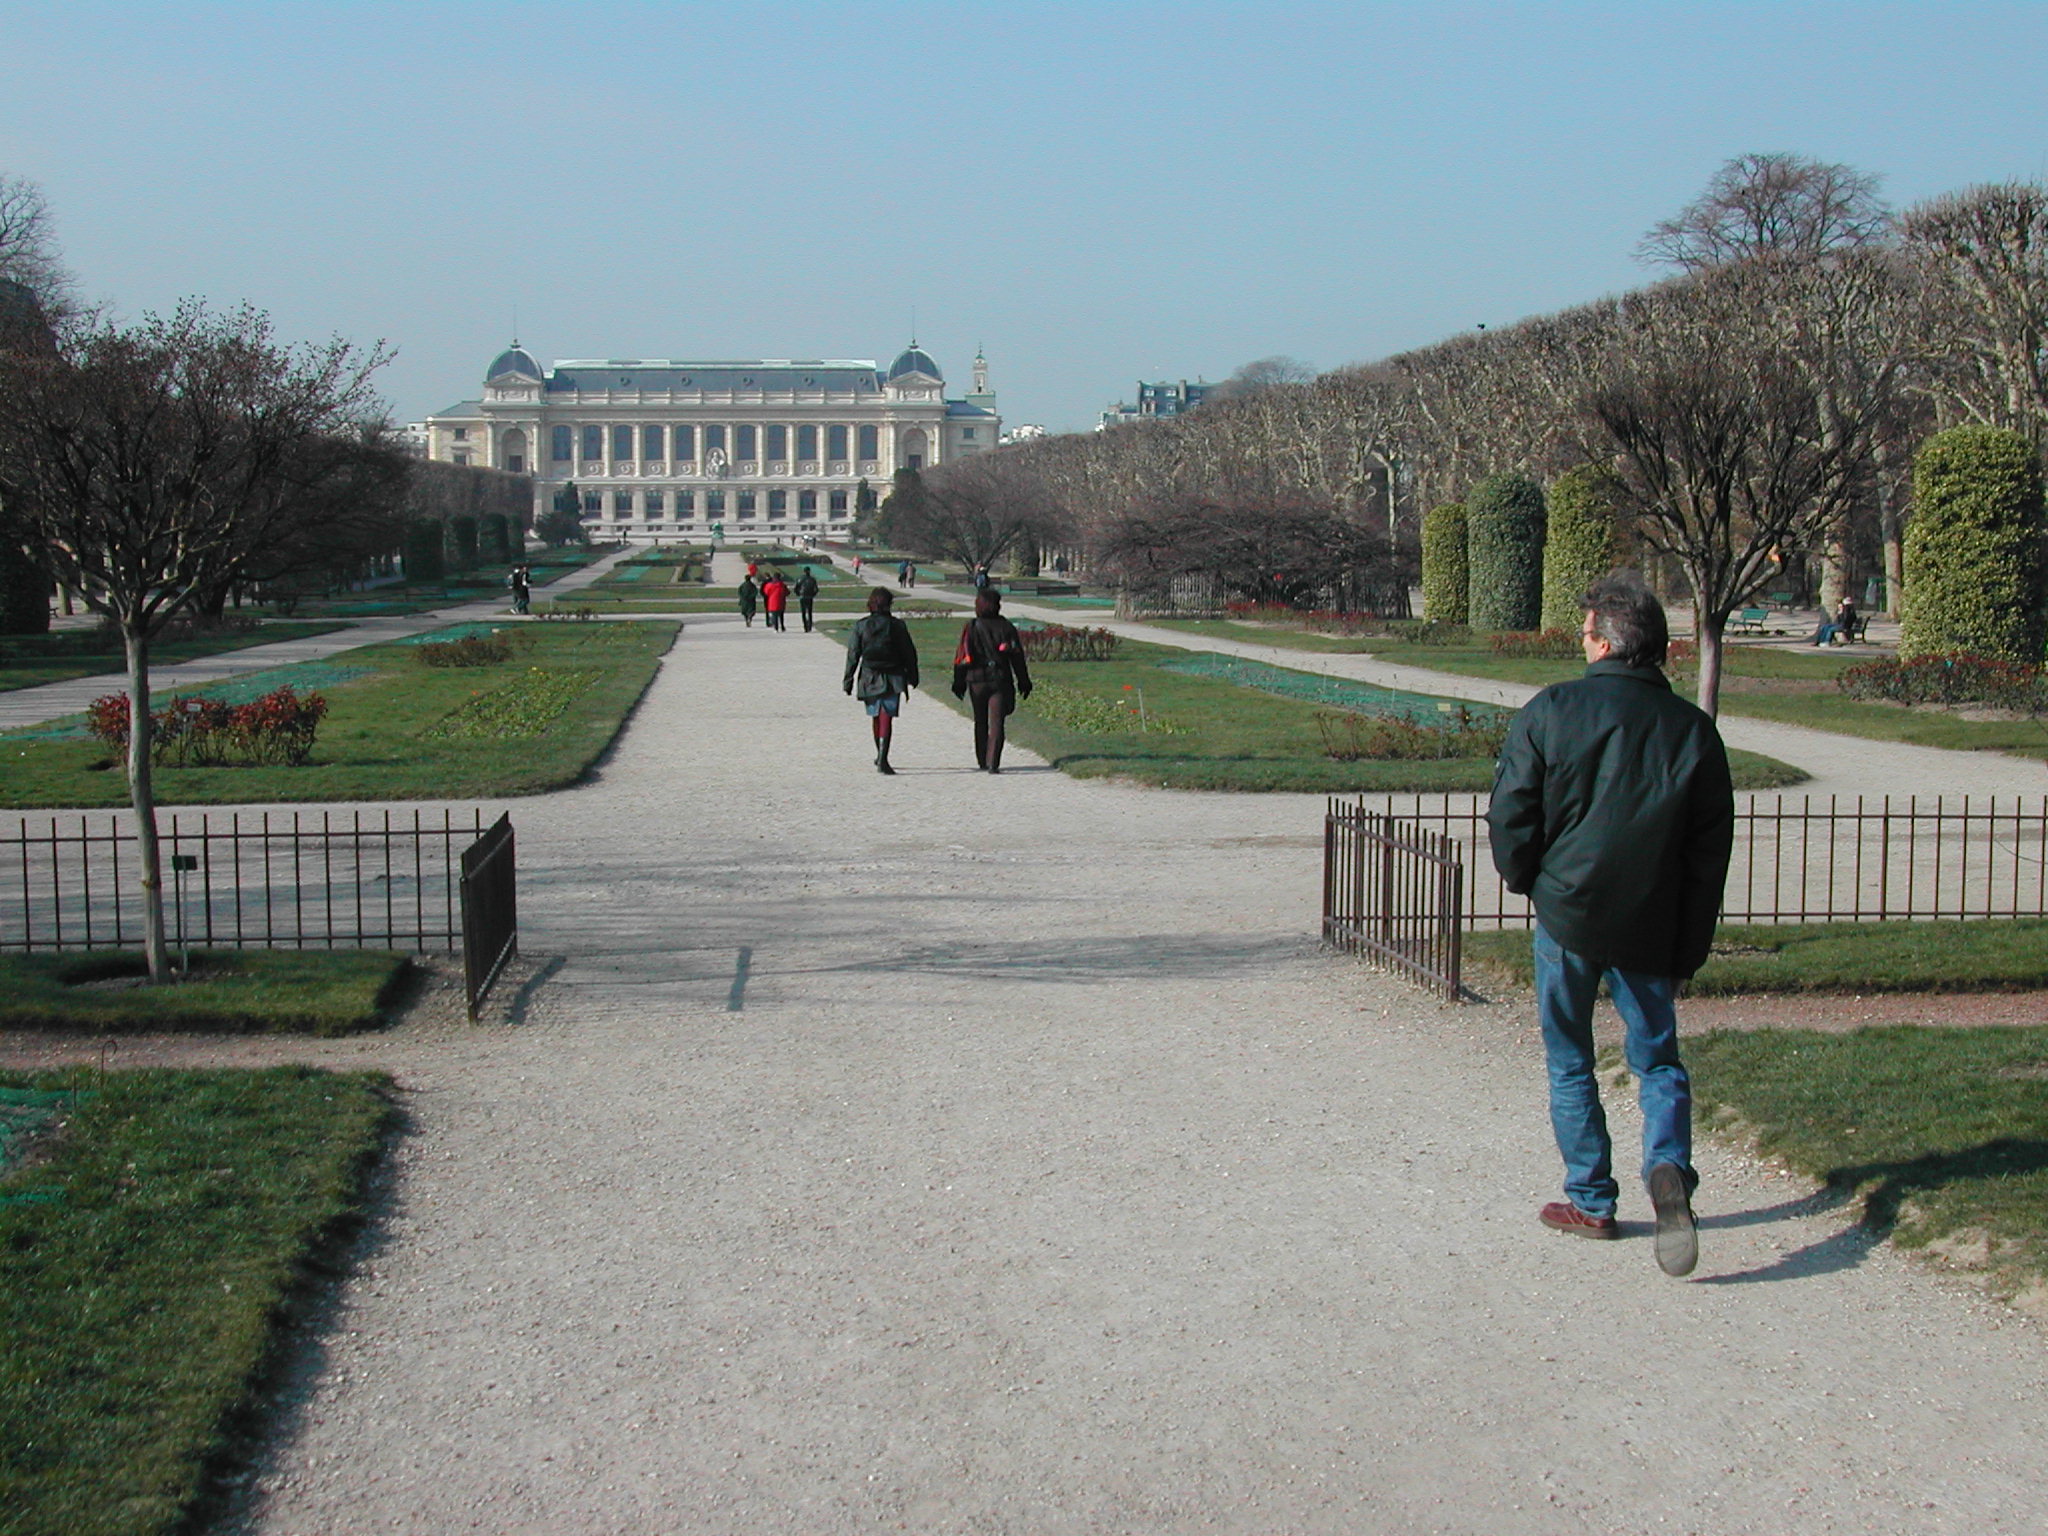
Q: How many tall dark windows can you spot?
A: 11